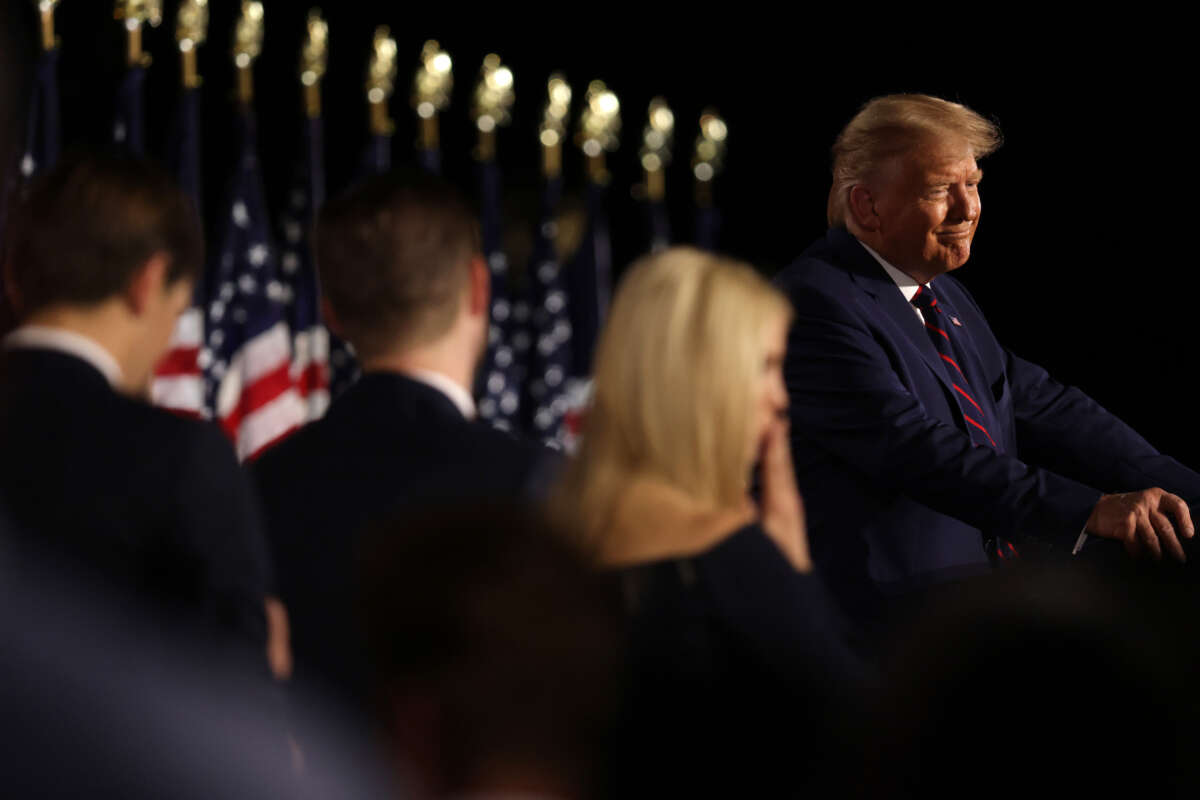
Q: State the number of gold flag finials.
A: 12